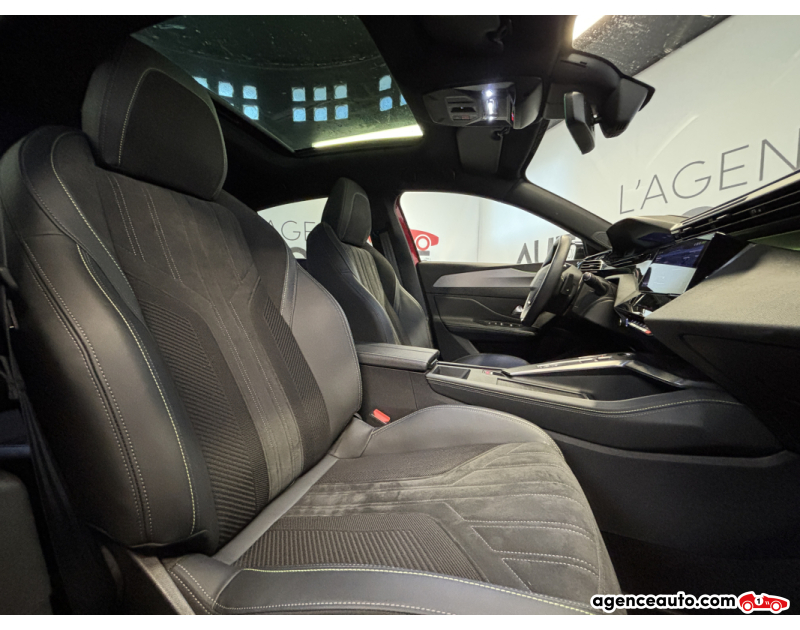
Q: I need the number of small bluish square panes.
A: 13